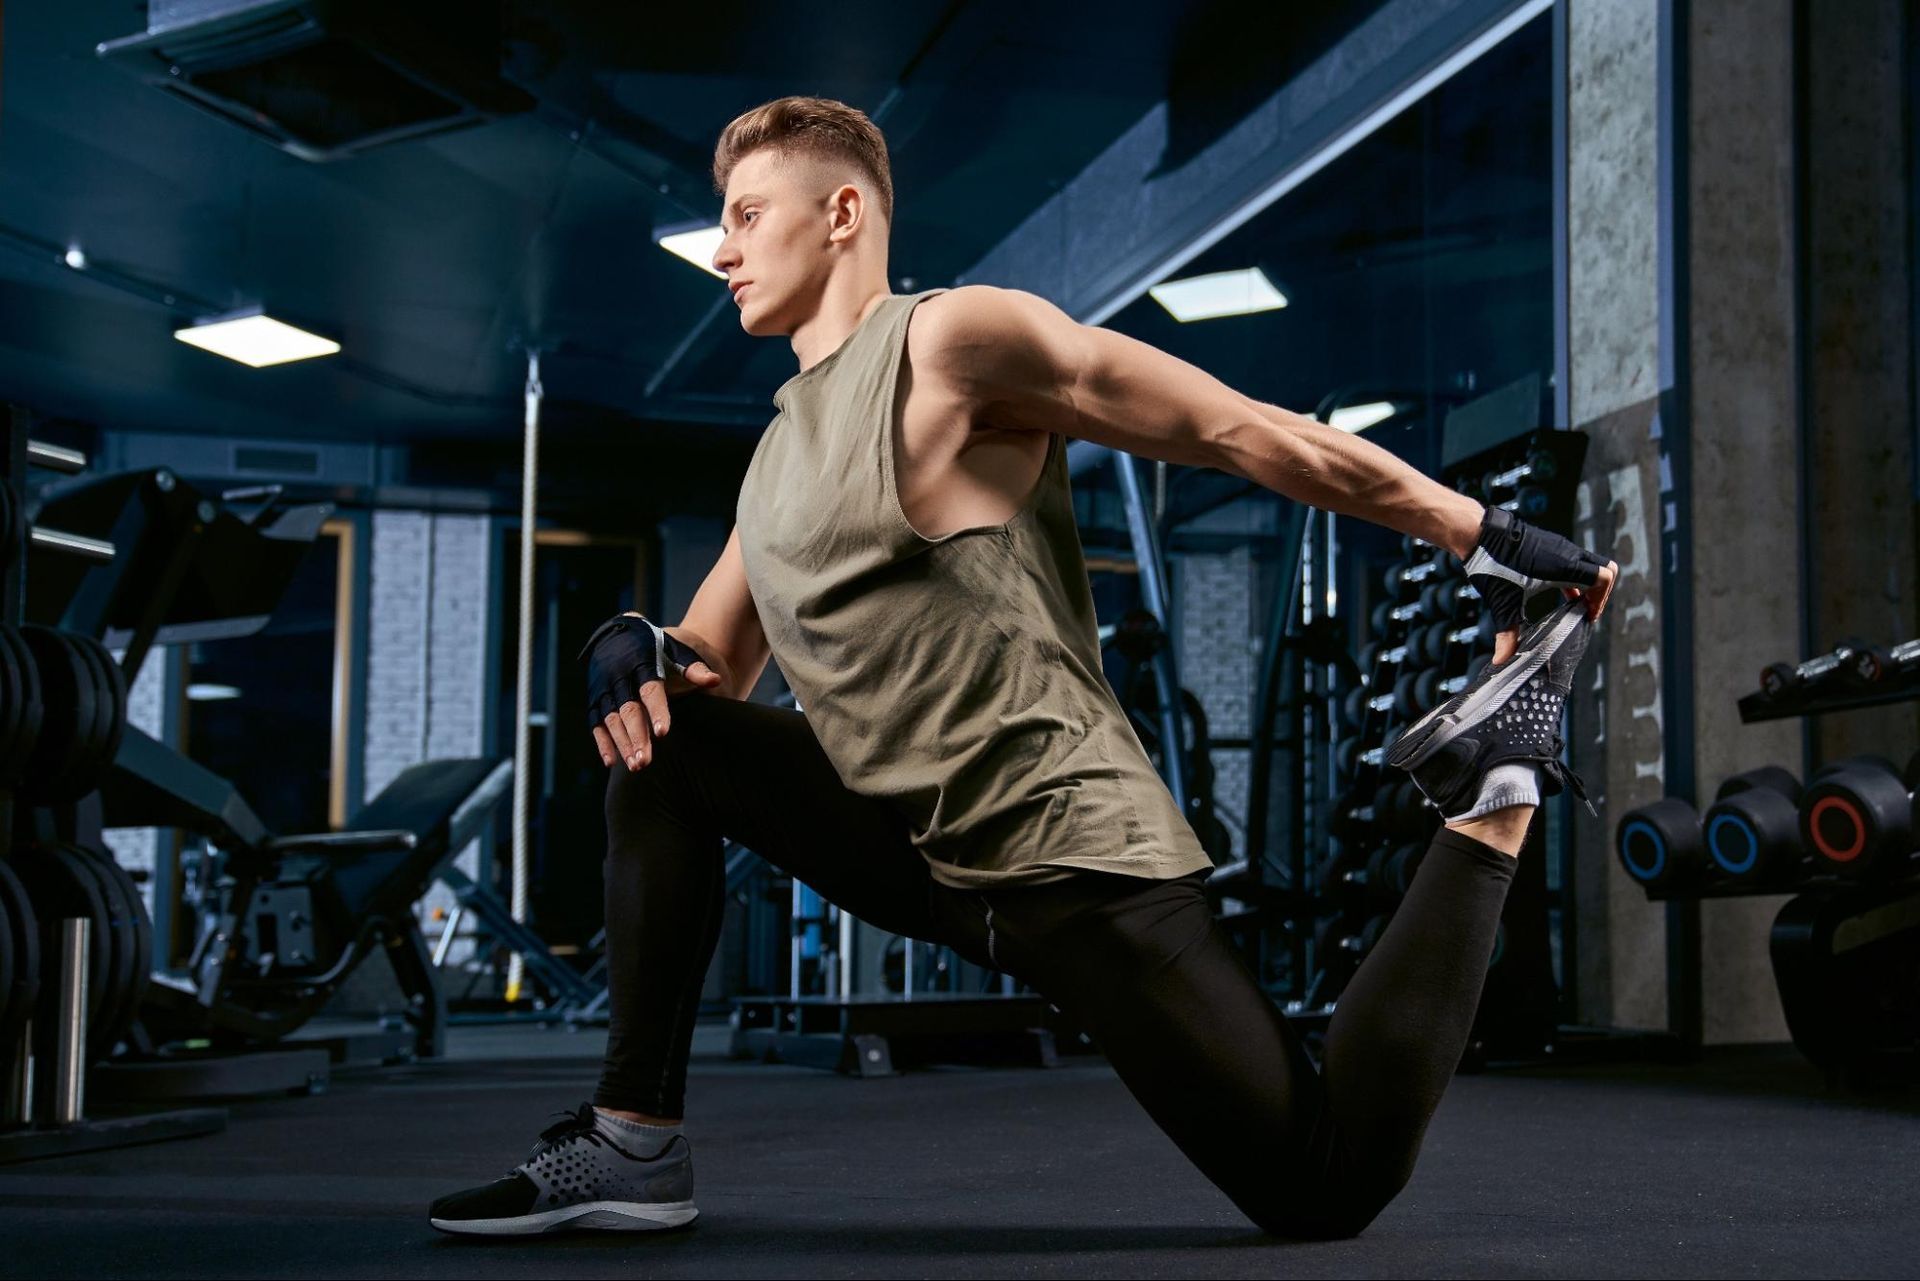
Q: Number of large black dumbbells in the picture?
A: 3